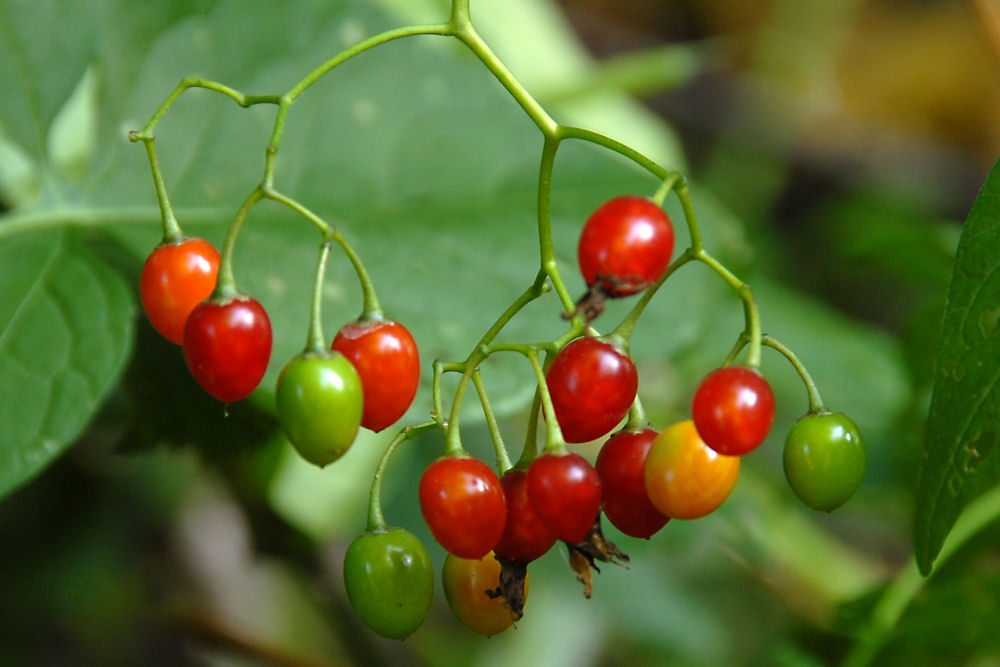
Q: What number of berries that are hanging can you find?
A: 15